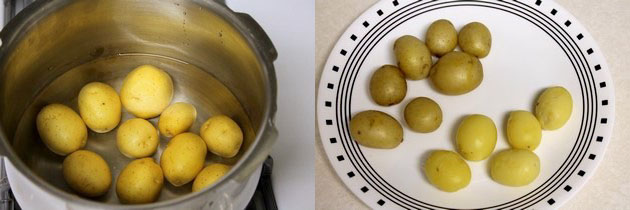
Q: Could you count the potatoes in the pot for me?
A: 10